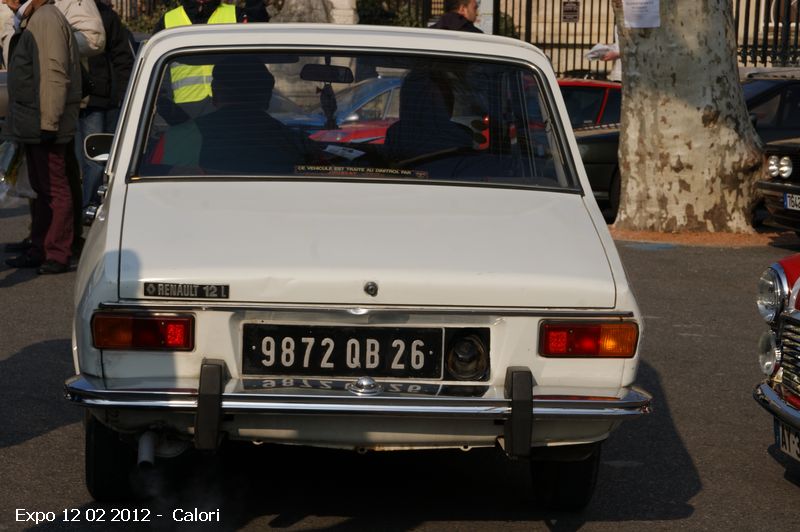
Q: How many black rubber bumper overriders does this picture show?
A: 2